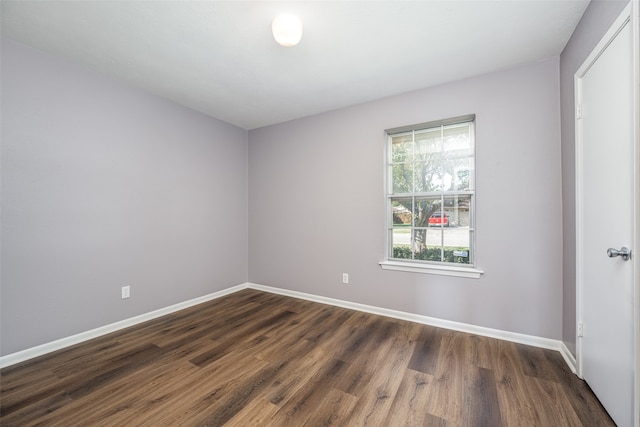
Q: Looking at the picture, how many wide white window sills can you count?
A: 1